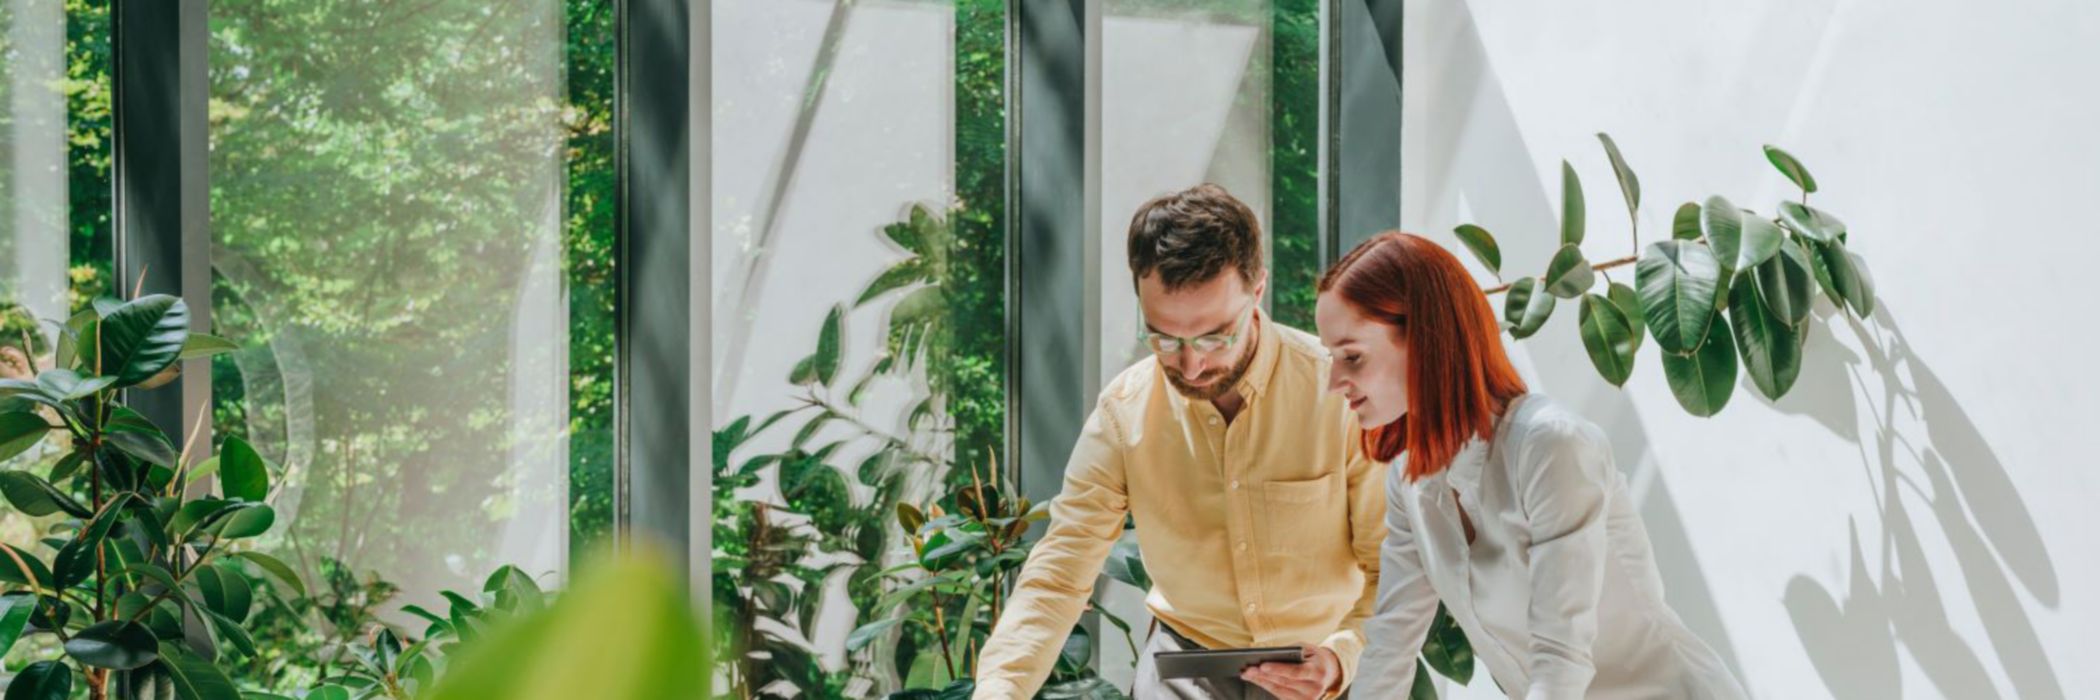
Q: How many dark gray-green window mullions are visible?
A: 4